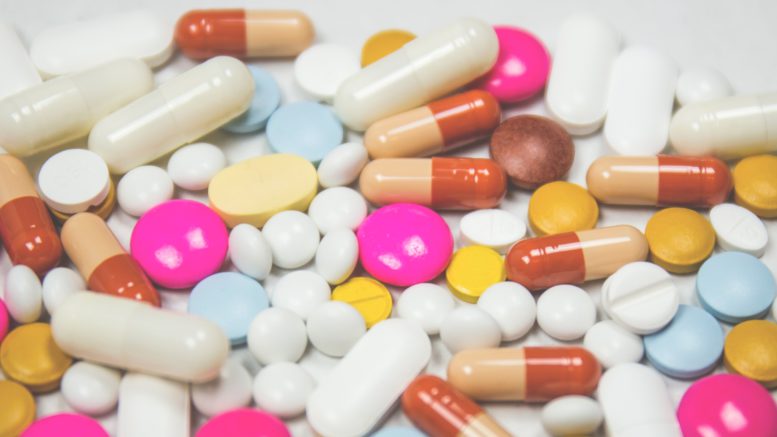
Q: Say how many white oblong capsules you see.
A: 12